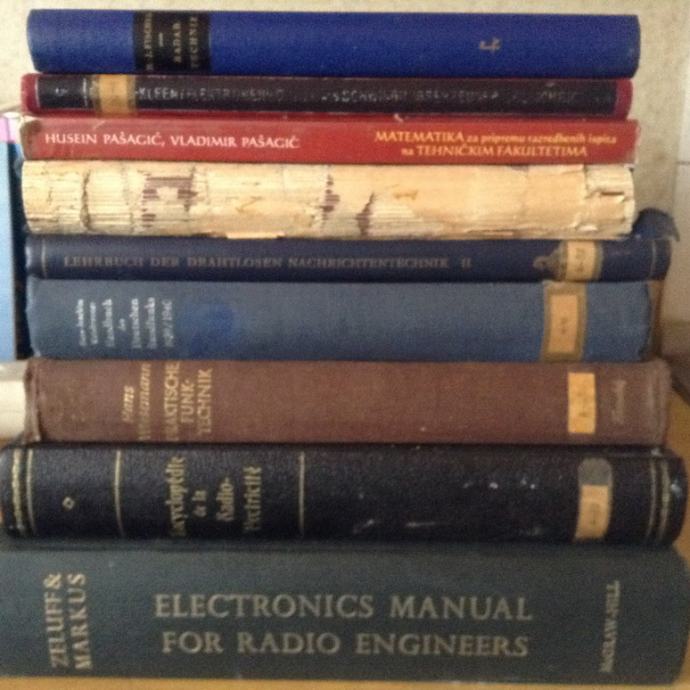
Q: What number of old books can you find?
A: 9